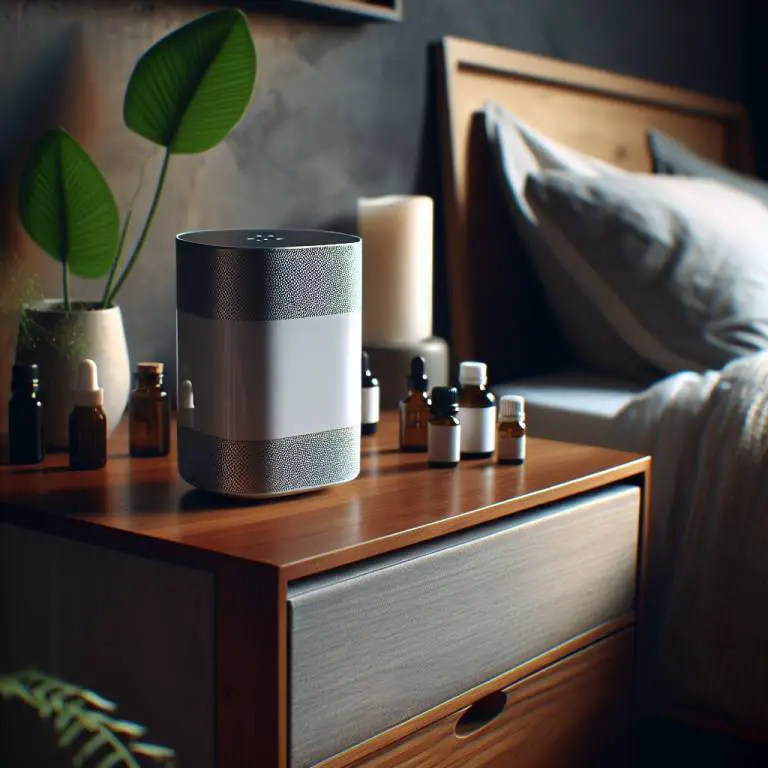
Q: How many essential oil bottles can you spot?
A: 8